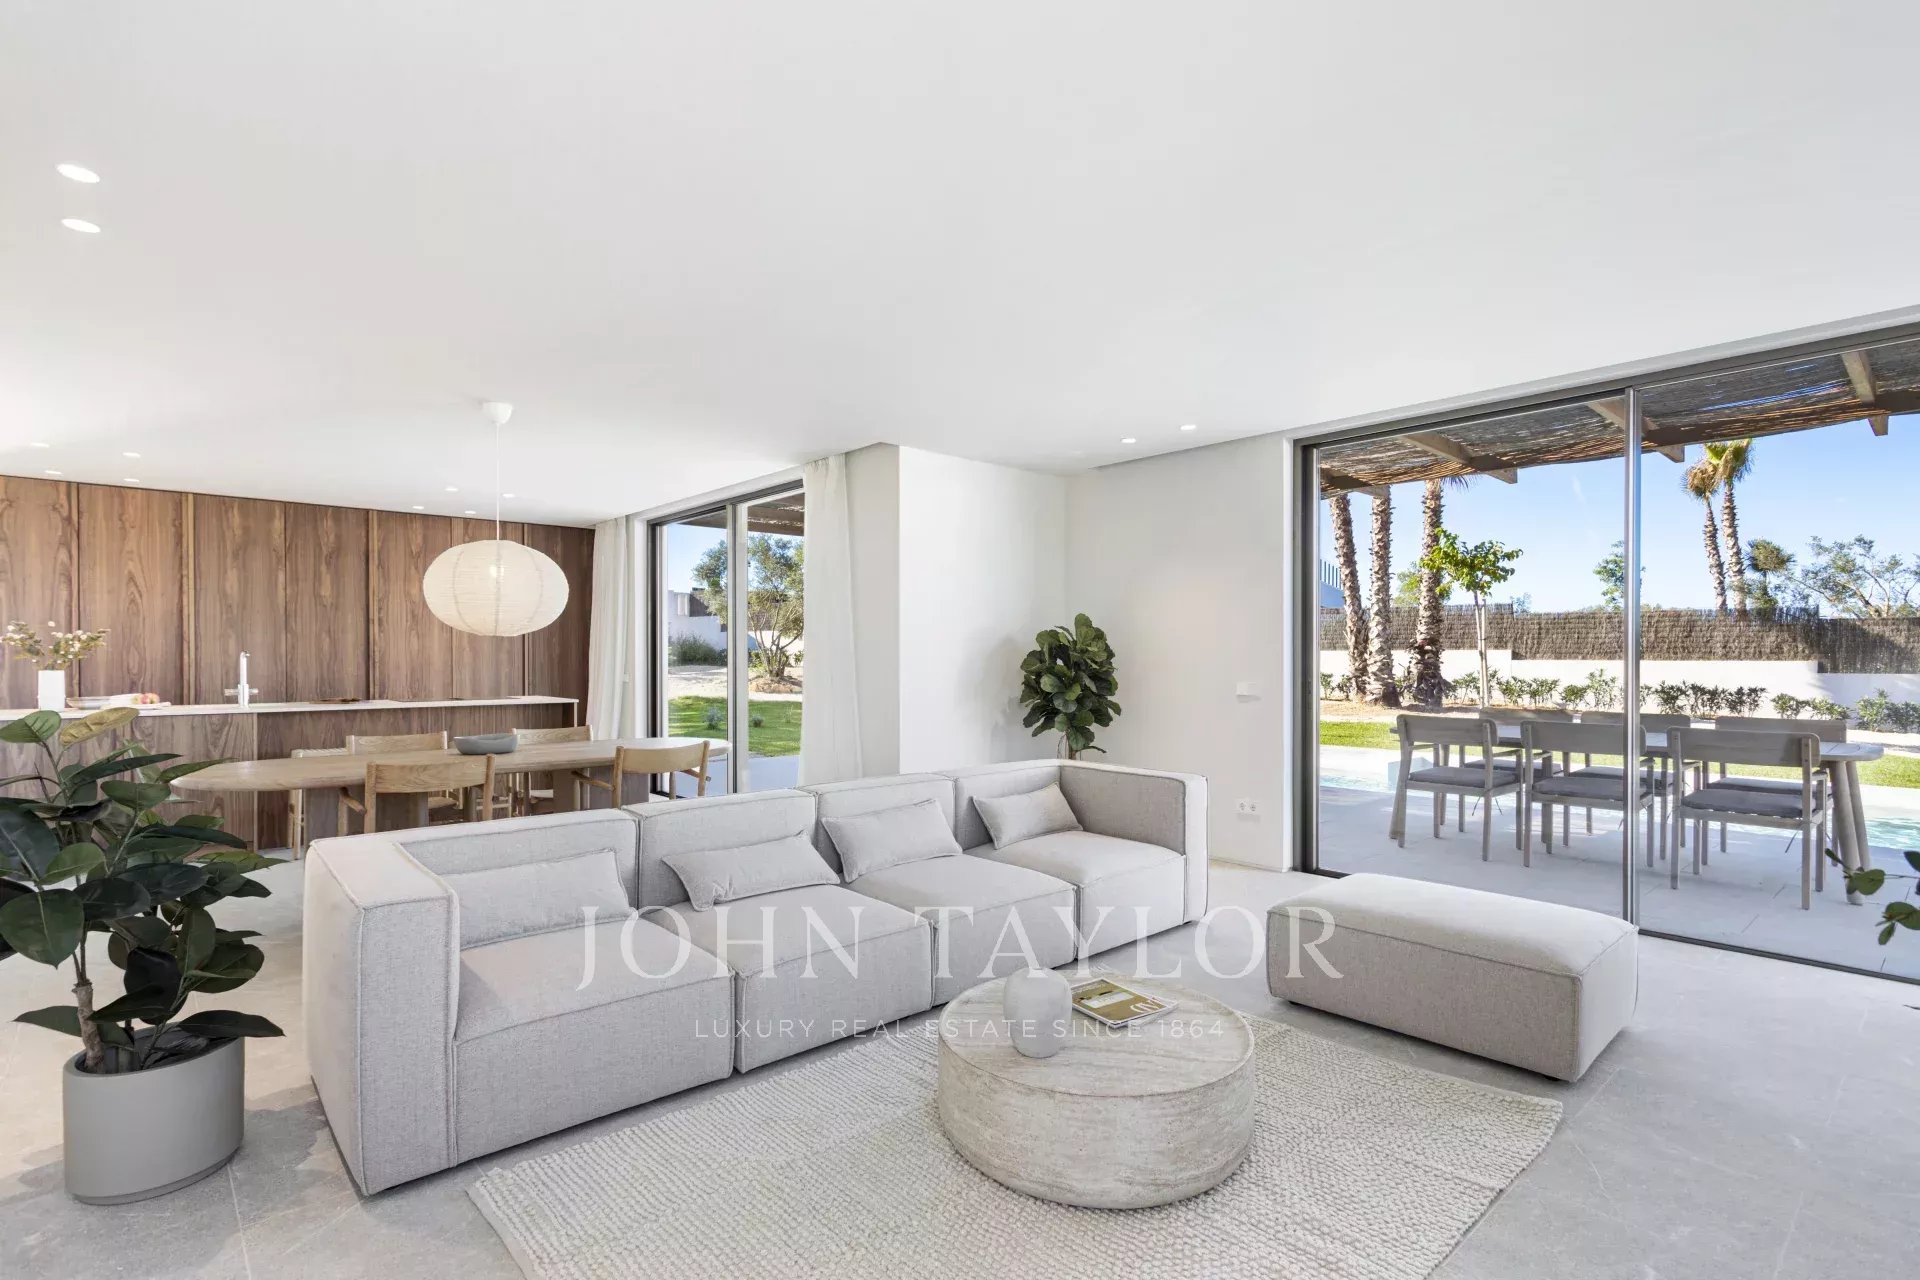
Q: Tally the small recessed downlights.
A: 12